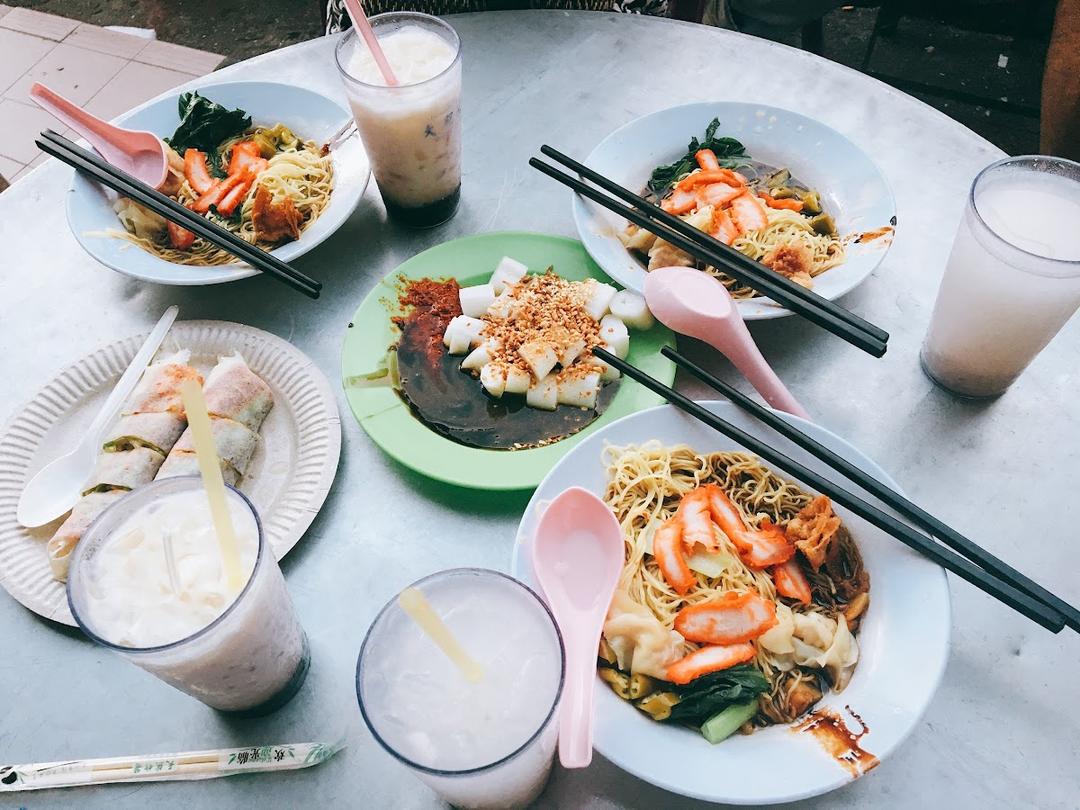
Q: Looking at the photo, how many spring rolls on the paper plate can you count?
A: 2